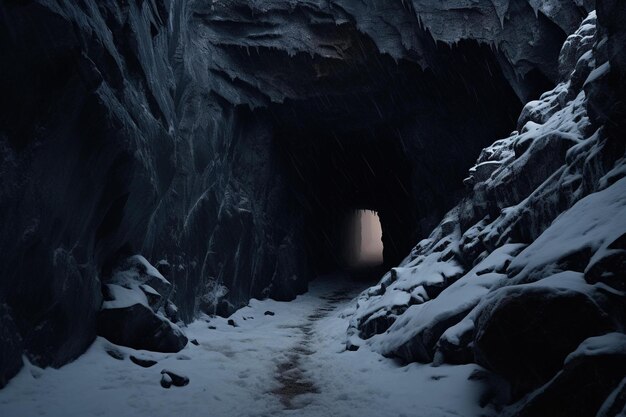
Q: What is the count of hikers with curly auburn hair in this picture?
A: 0